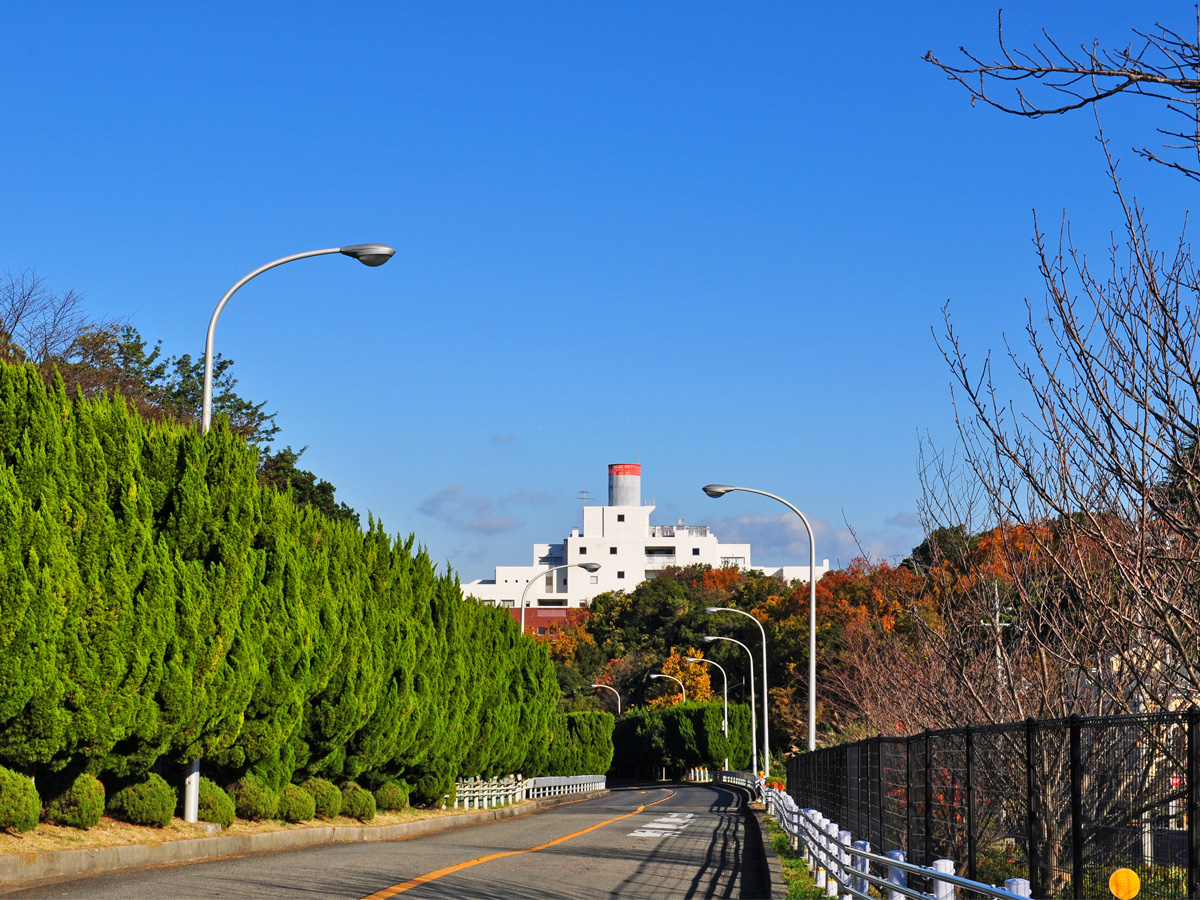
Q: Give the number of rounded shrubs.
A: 9